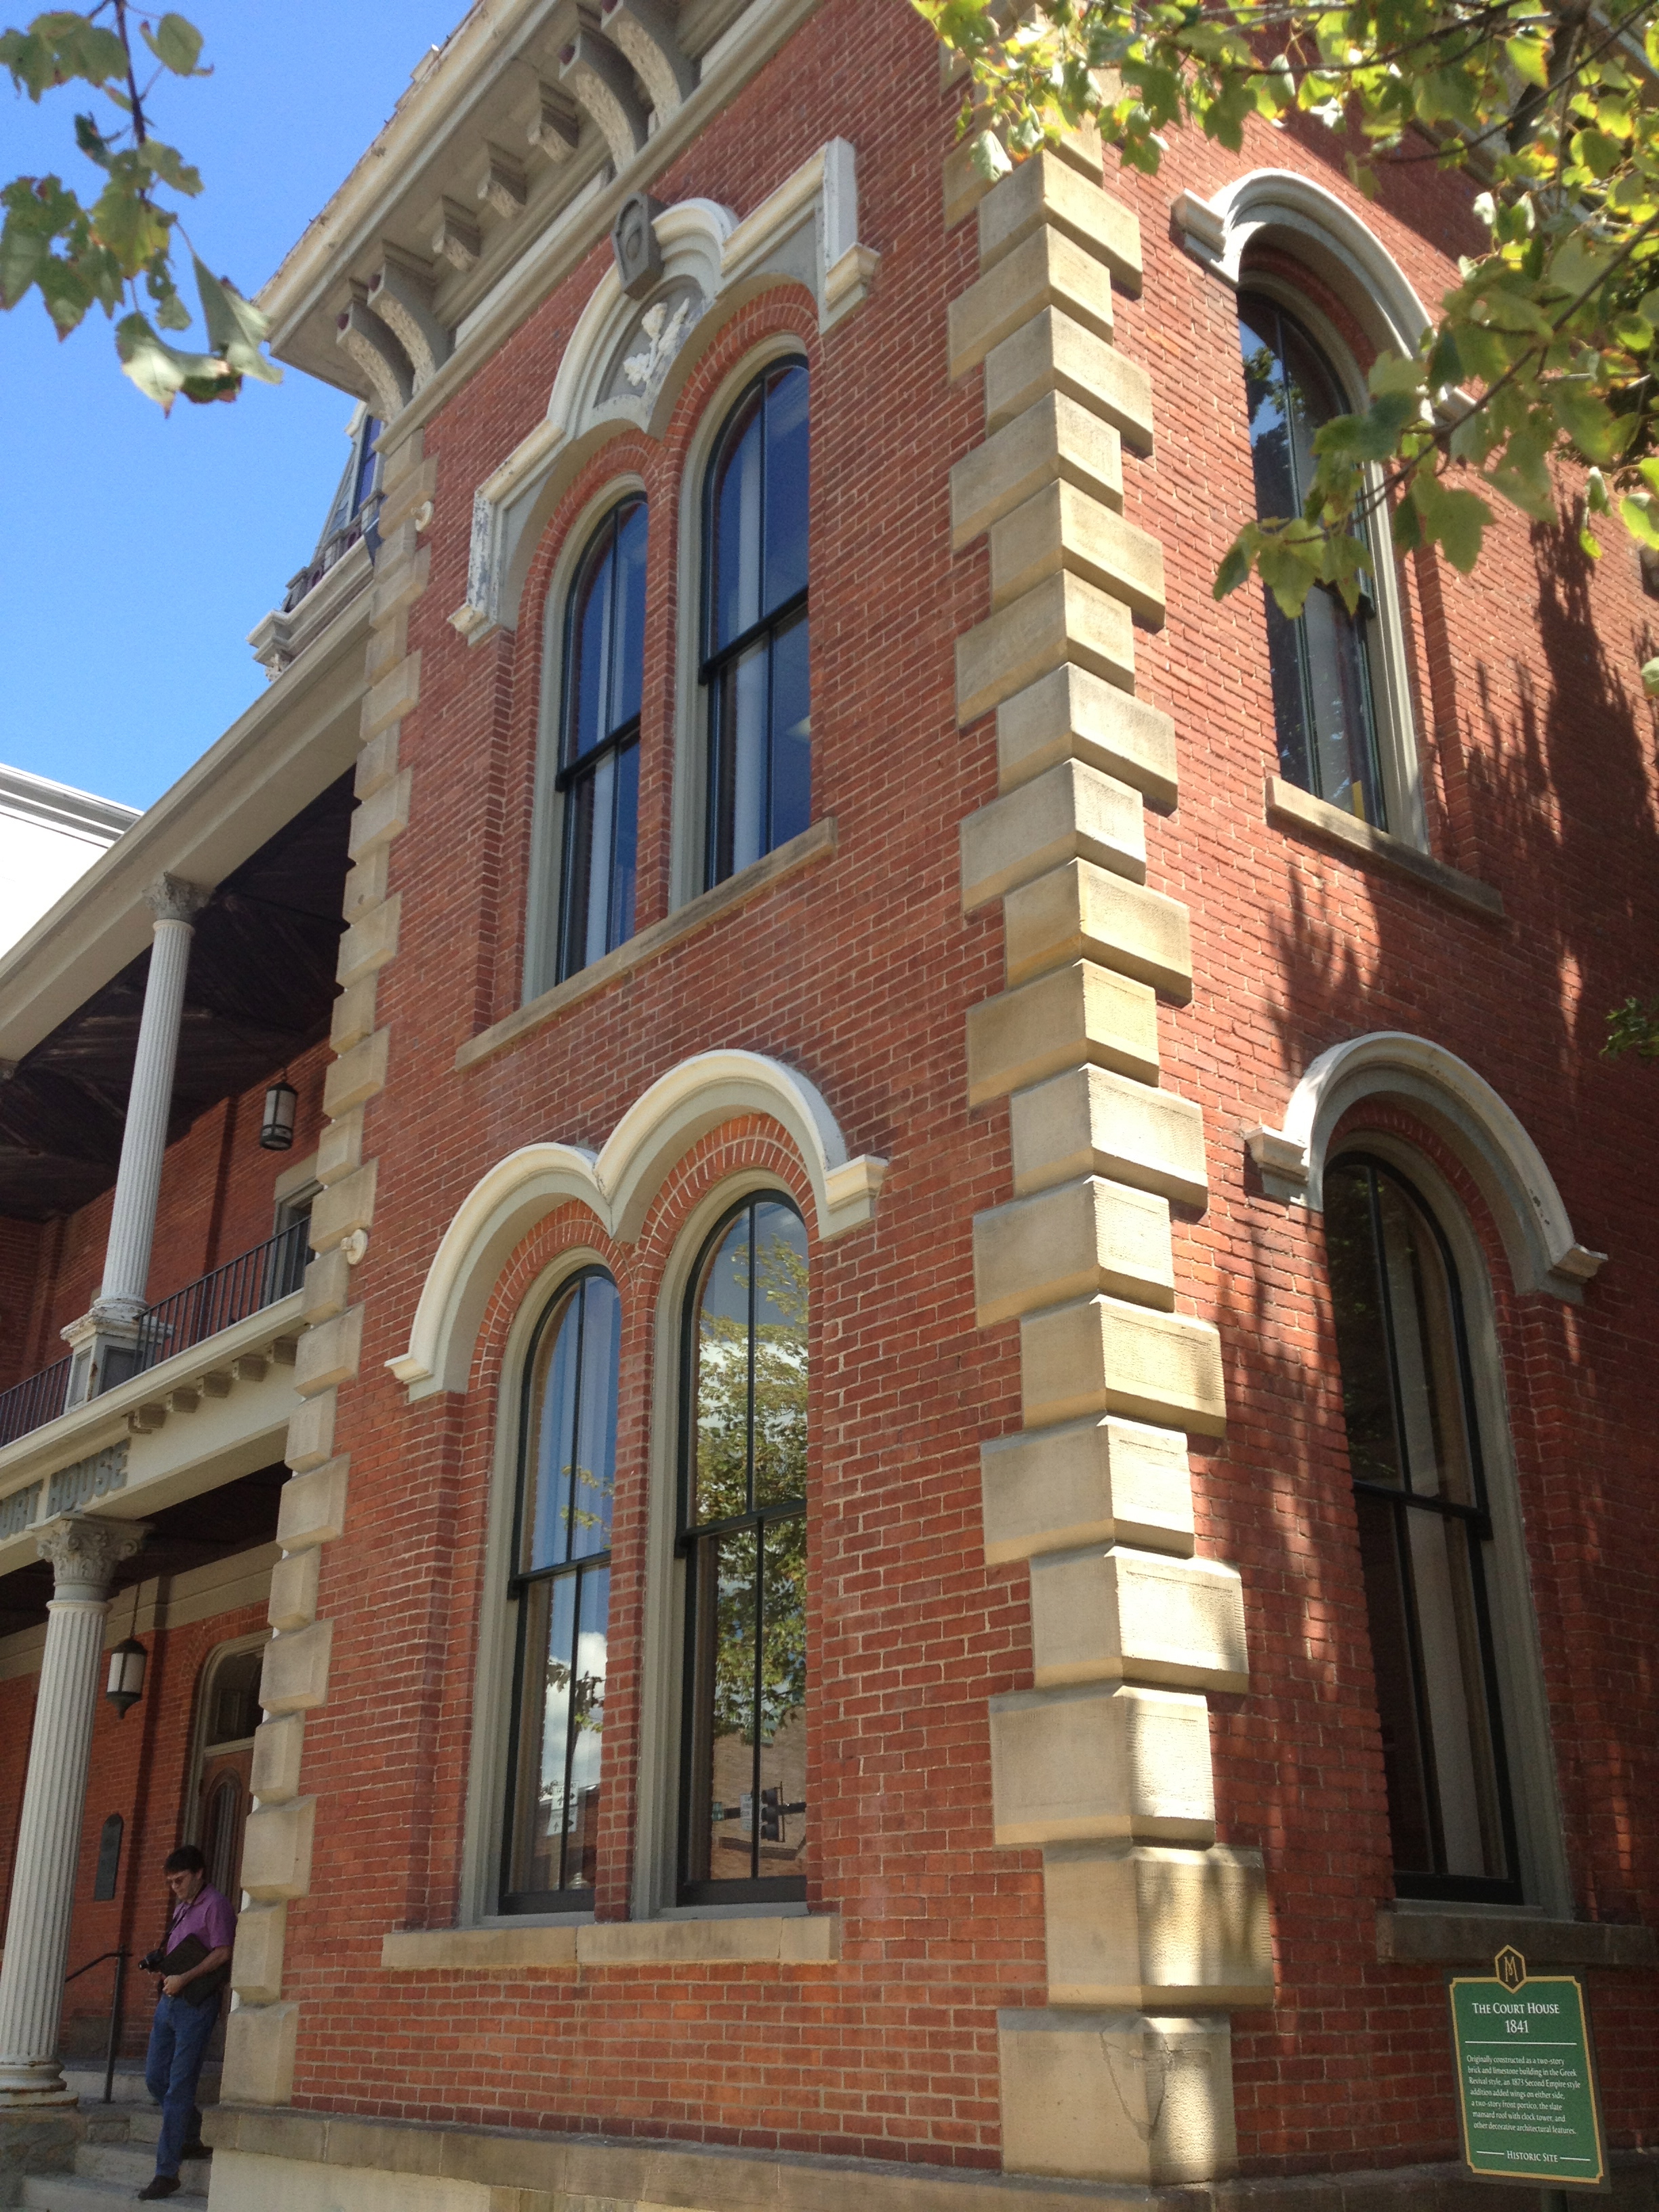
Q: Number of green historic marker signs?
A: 1